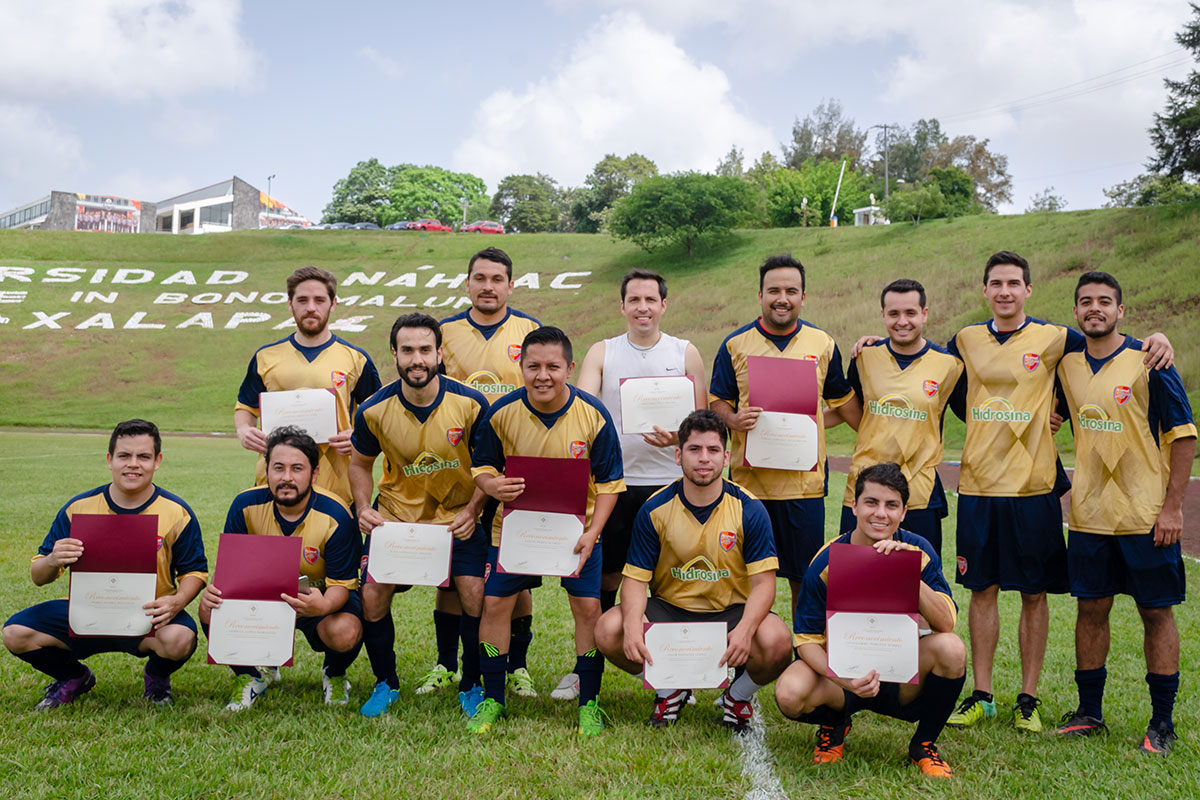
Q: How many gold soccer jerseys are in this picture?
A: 12